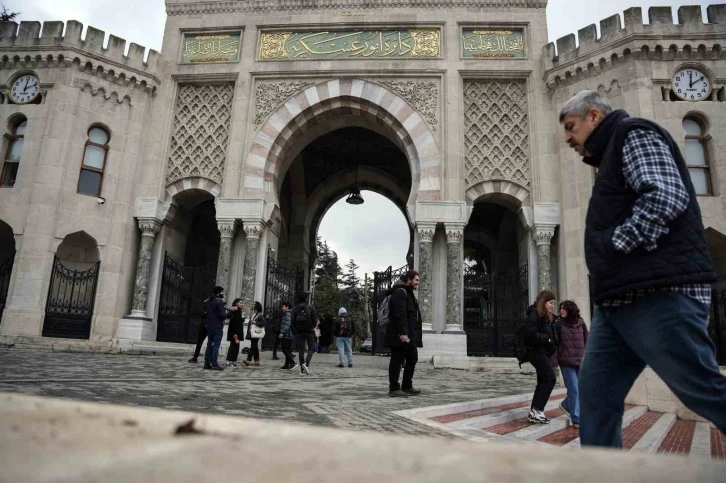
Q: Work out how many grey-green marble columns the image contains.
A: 6